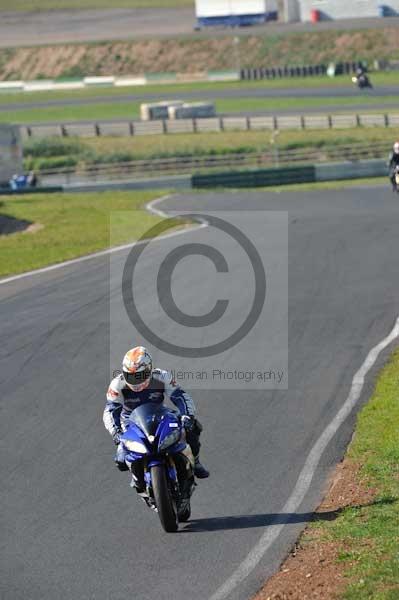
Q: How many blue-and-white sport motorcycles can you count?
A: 1